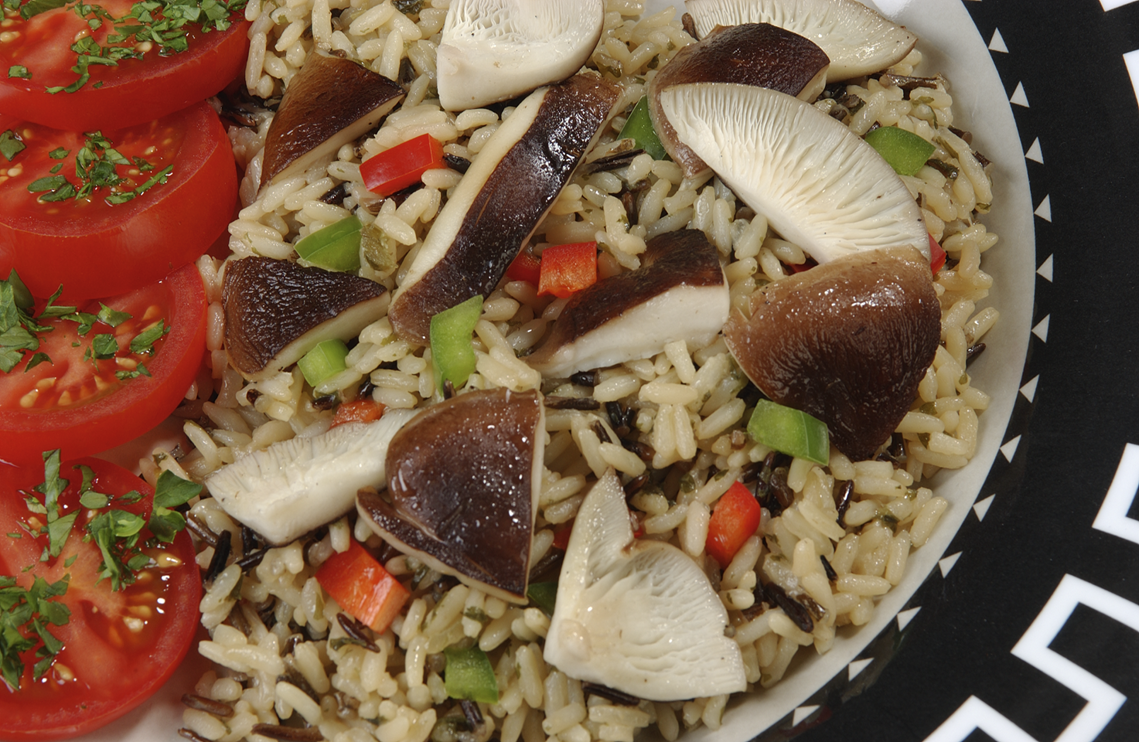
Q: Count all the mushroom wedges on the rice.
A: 12